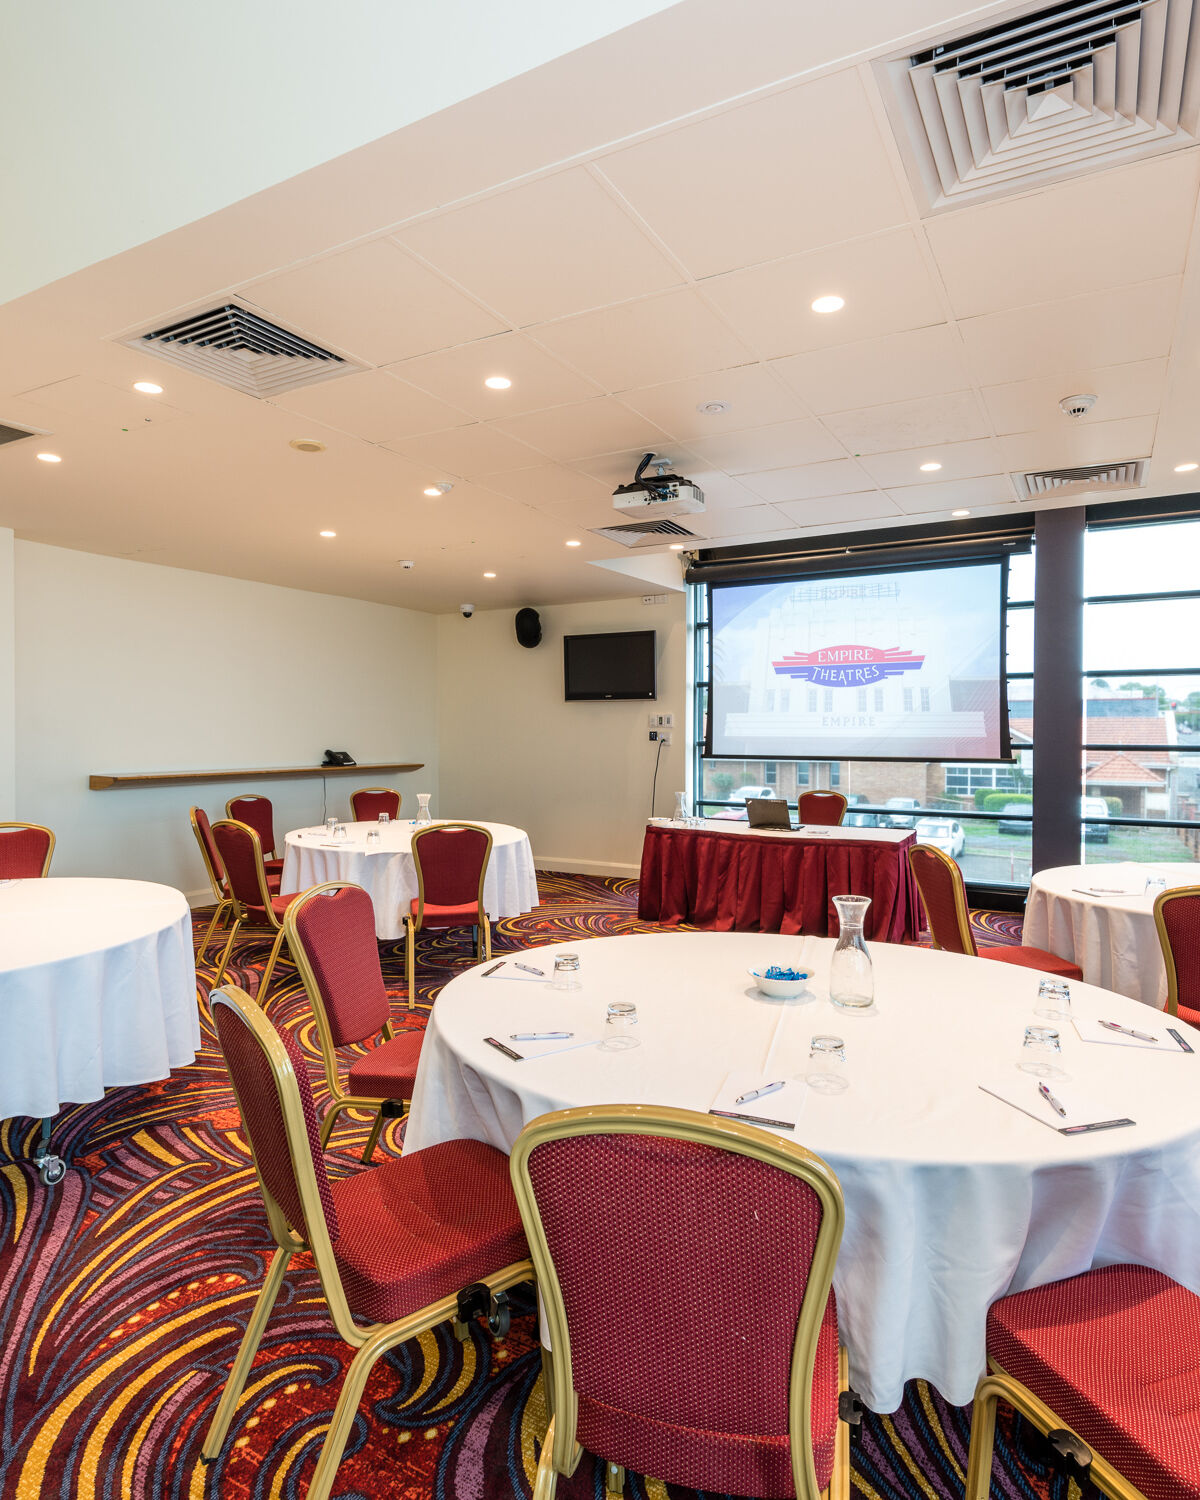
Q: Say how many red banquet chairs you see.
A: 13